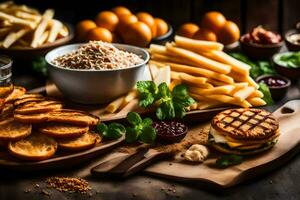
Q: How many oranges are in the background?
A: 12